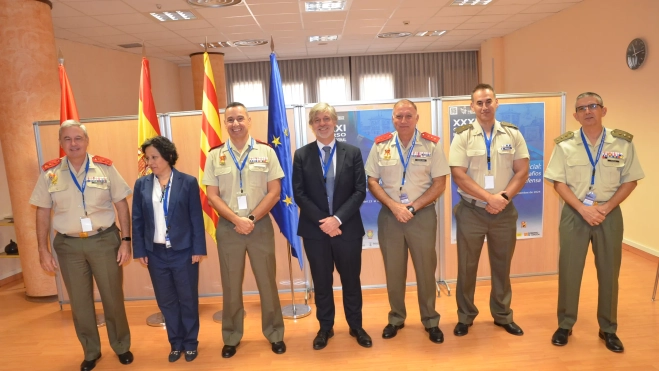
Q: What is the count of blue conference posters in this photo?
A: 2